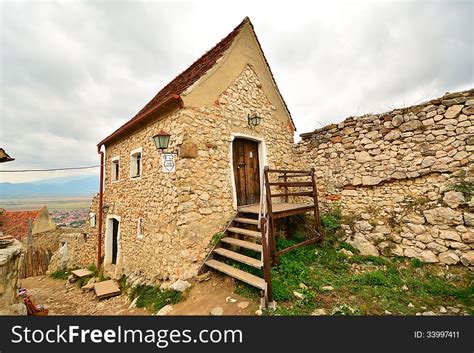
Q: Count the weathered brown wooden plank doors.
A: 1